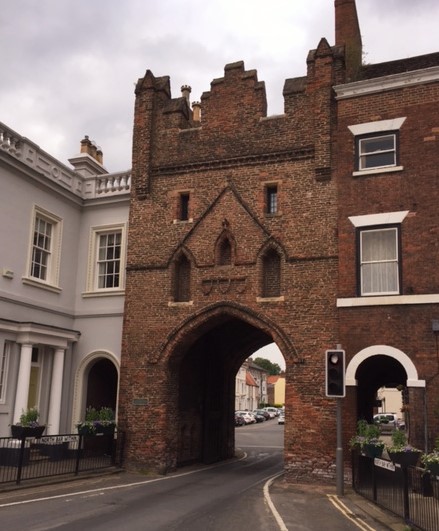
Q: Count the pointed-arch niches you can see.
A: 3